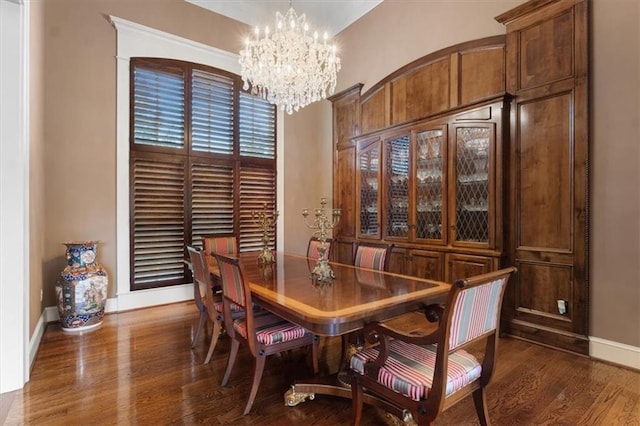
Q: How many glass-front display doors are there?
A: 4